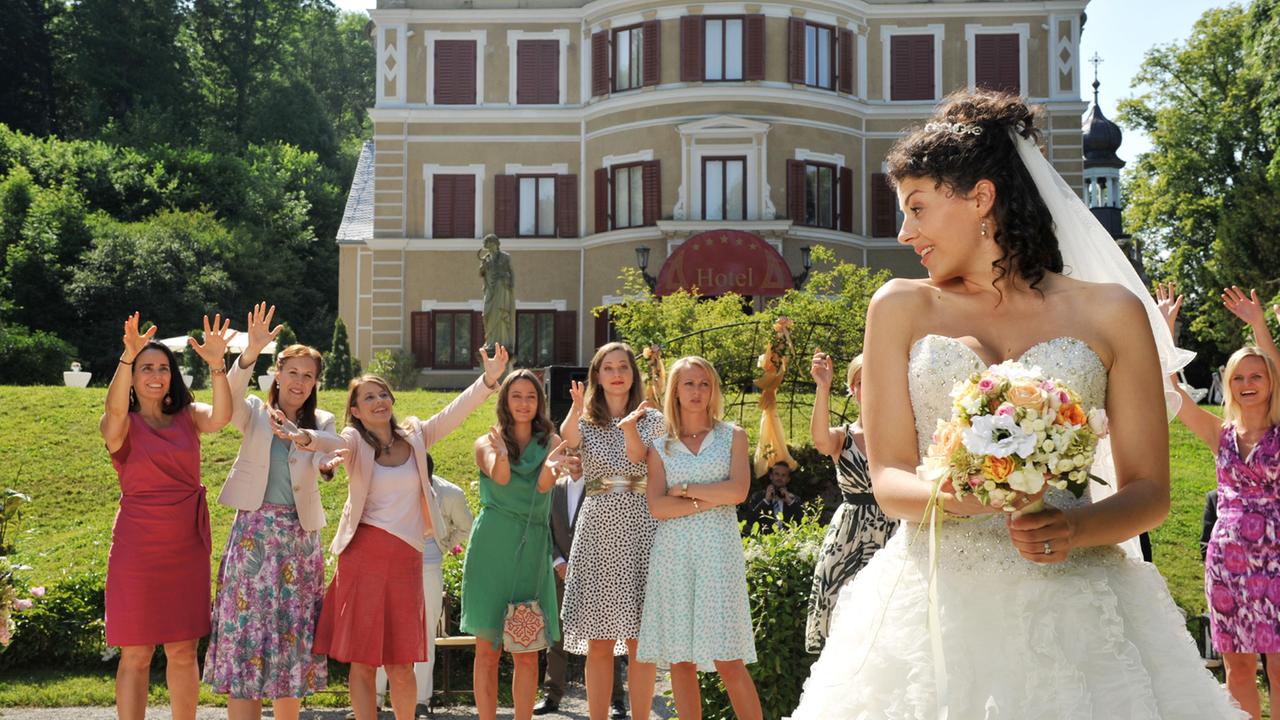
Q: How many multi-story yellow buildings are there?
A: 1